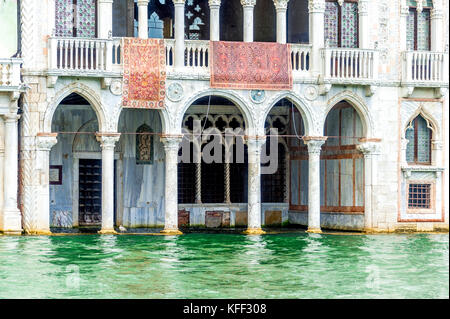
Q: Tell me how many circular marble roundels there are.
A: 4